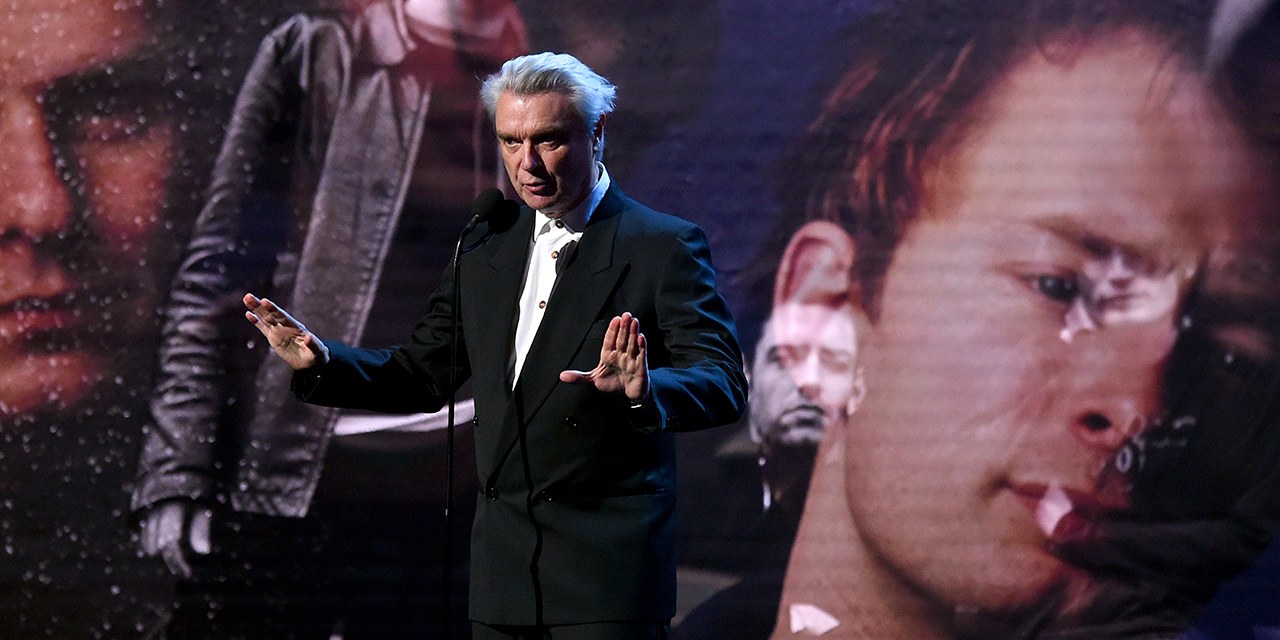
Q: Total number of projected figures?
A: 4